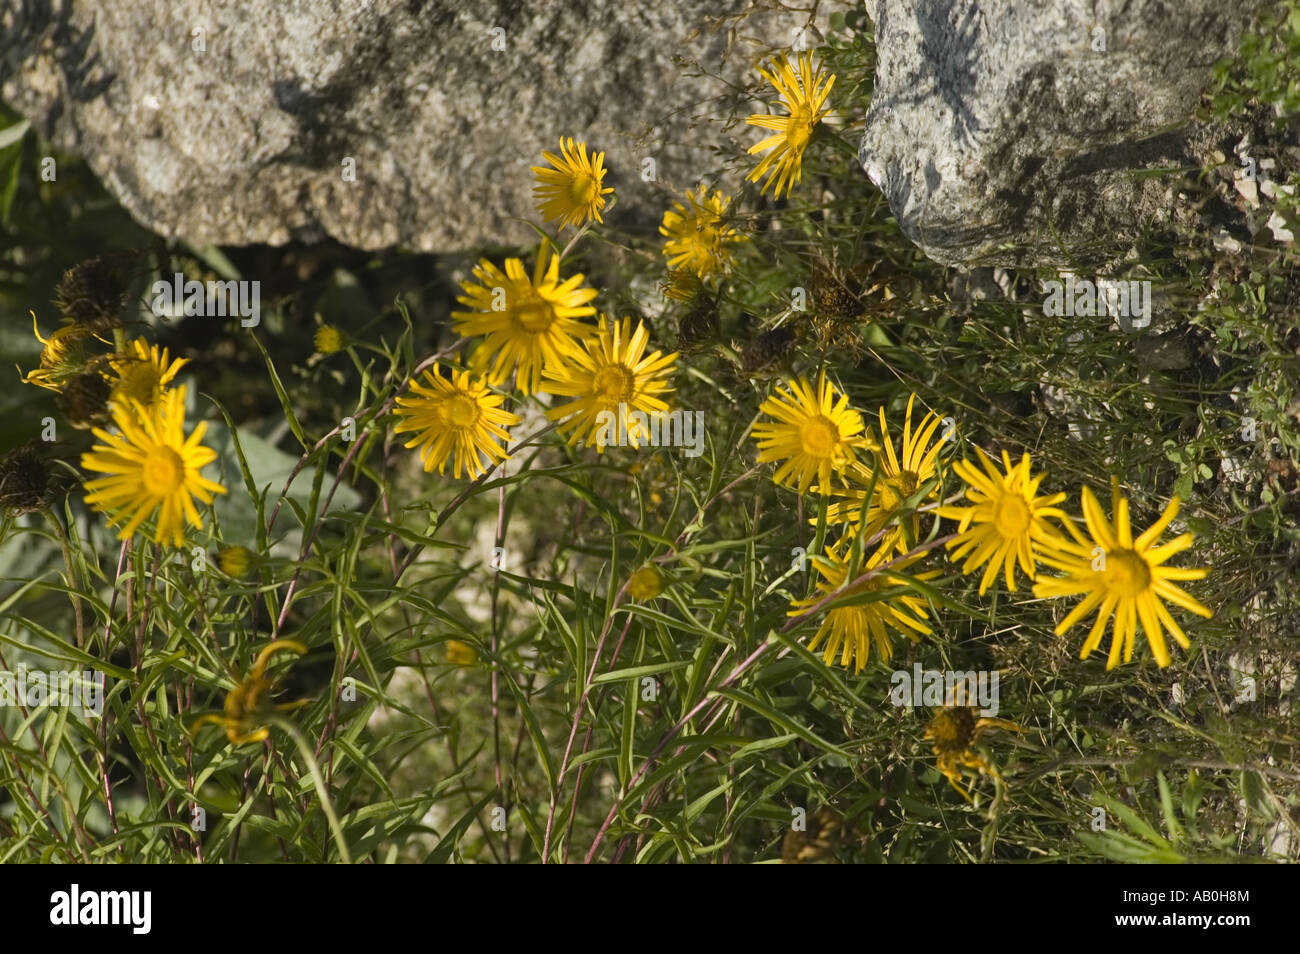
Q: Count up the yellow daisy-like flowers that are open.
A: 13